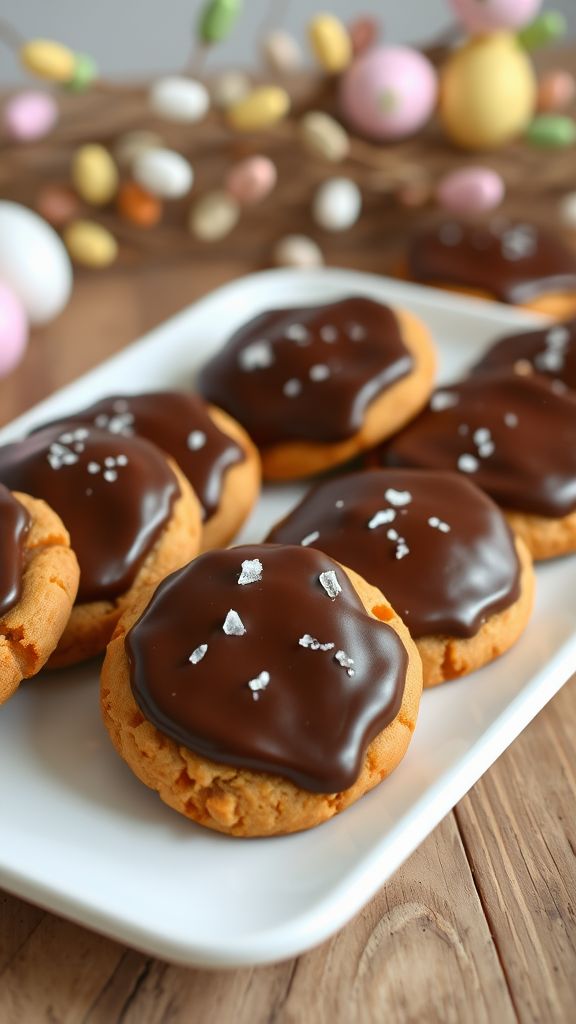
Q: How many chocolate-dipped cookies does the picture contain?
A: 9